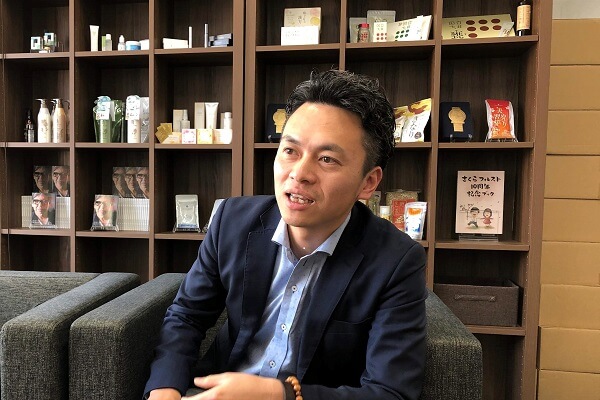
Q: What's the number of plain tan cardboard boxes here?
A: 9